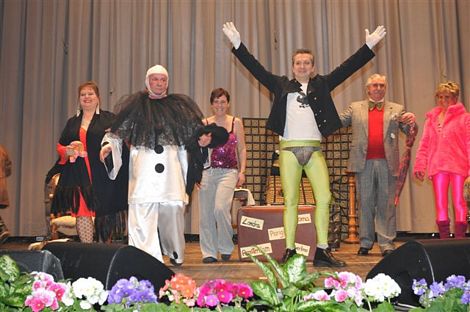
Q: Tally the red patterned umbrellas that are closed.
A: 1